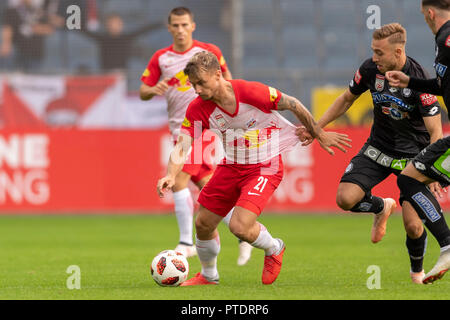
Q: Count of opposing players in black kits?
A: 2